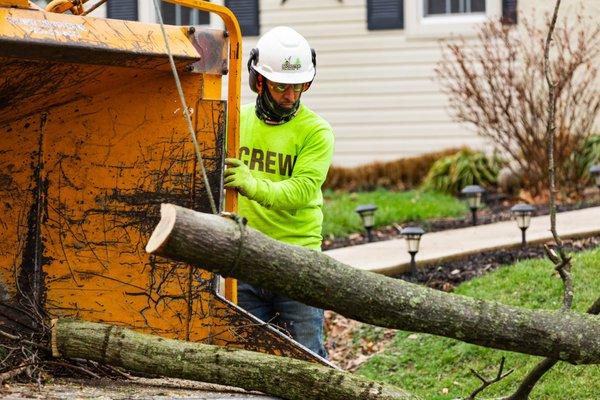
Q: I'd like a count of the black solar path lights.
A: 5